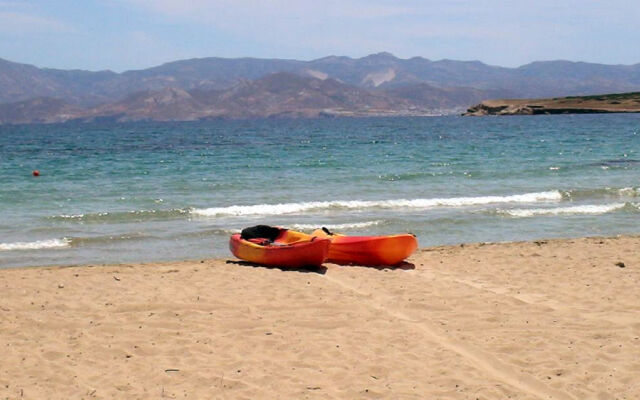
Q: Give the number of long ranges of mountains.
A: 1